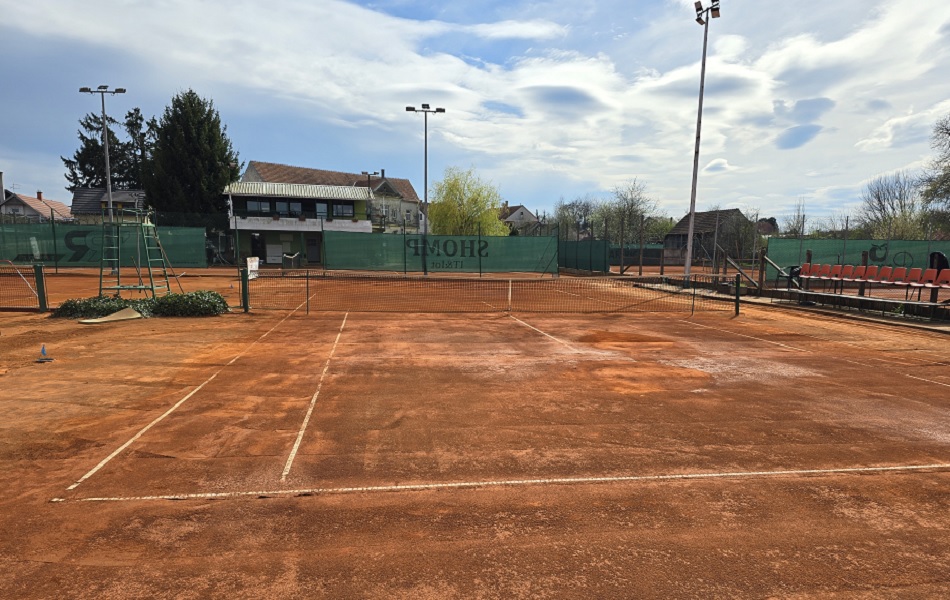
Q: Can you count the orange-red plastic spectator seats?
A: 12